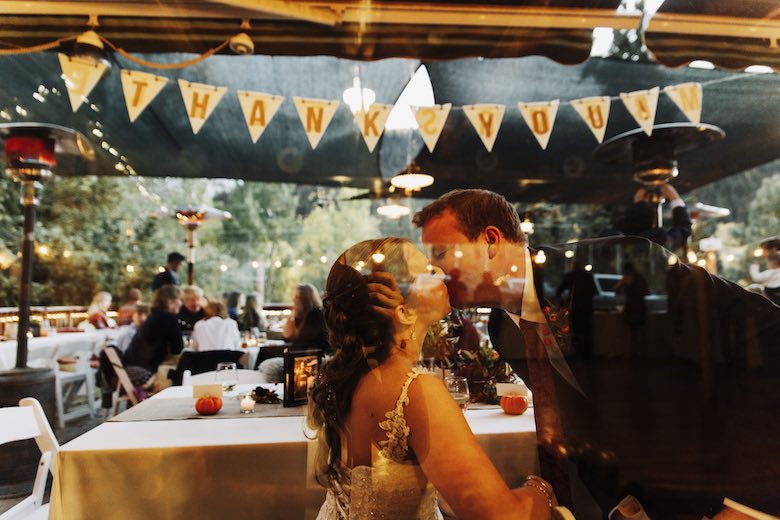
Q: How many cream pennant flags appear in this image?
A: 12